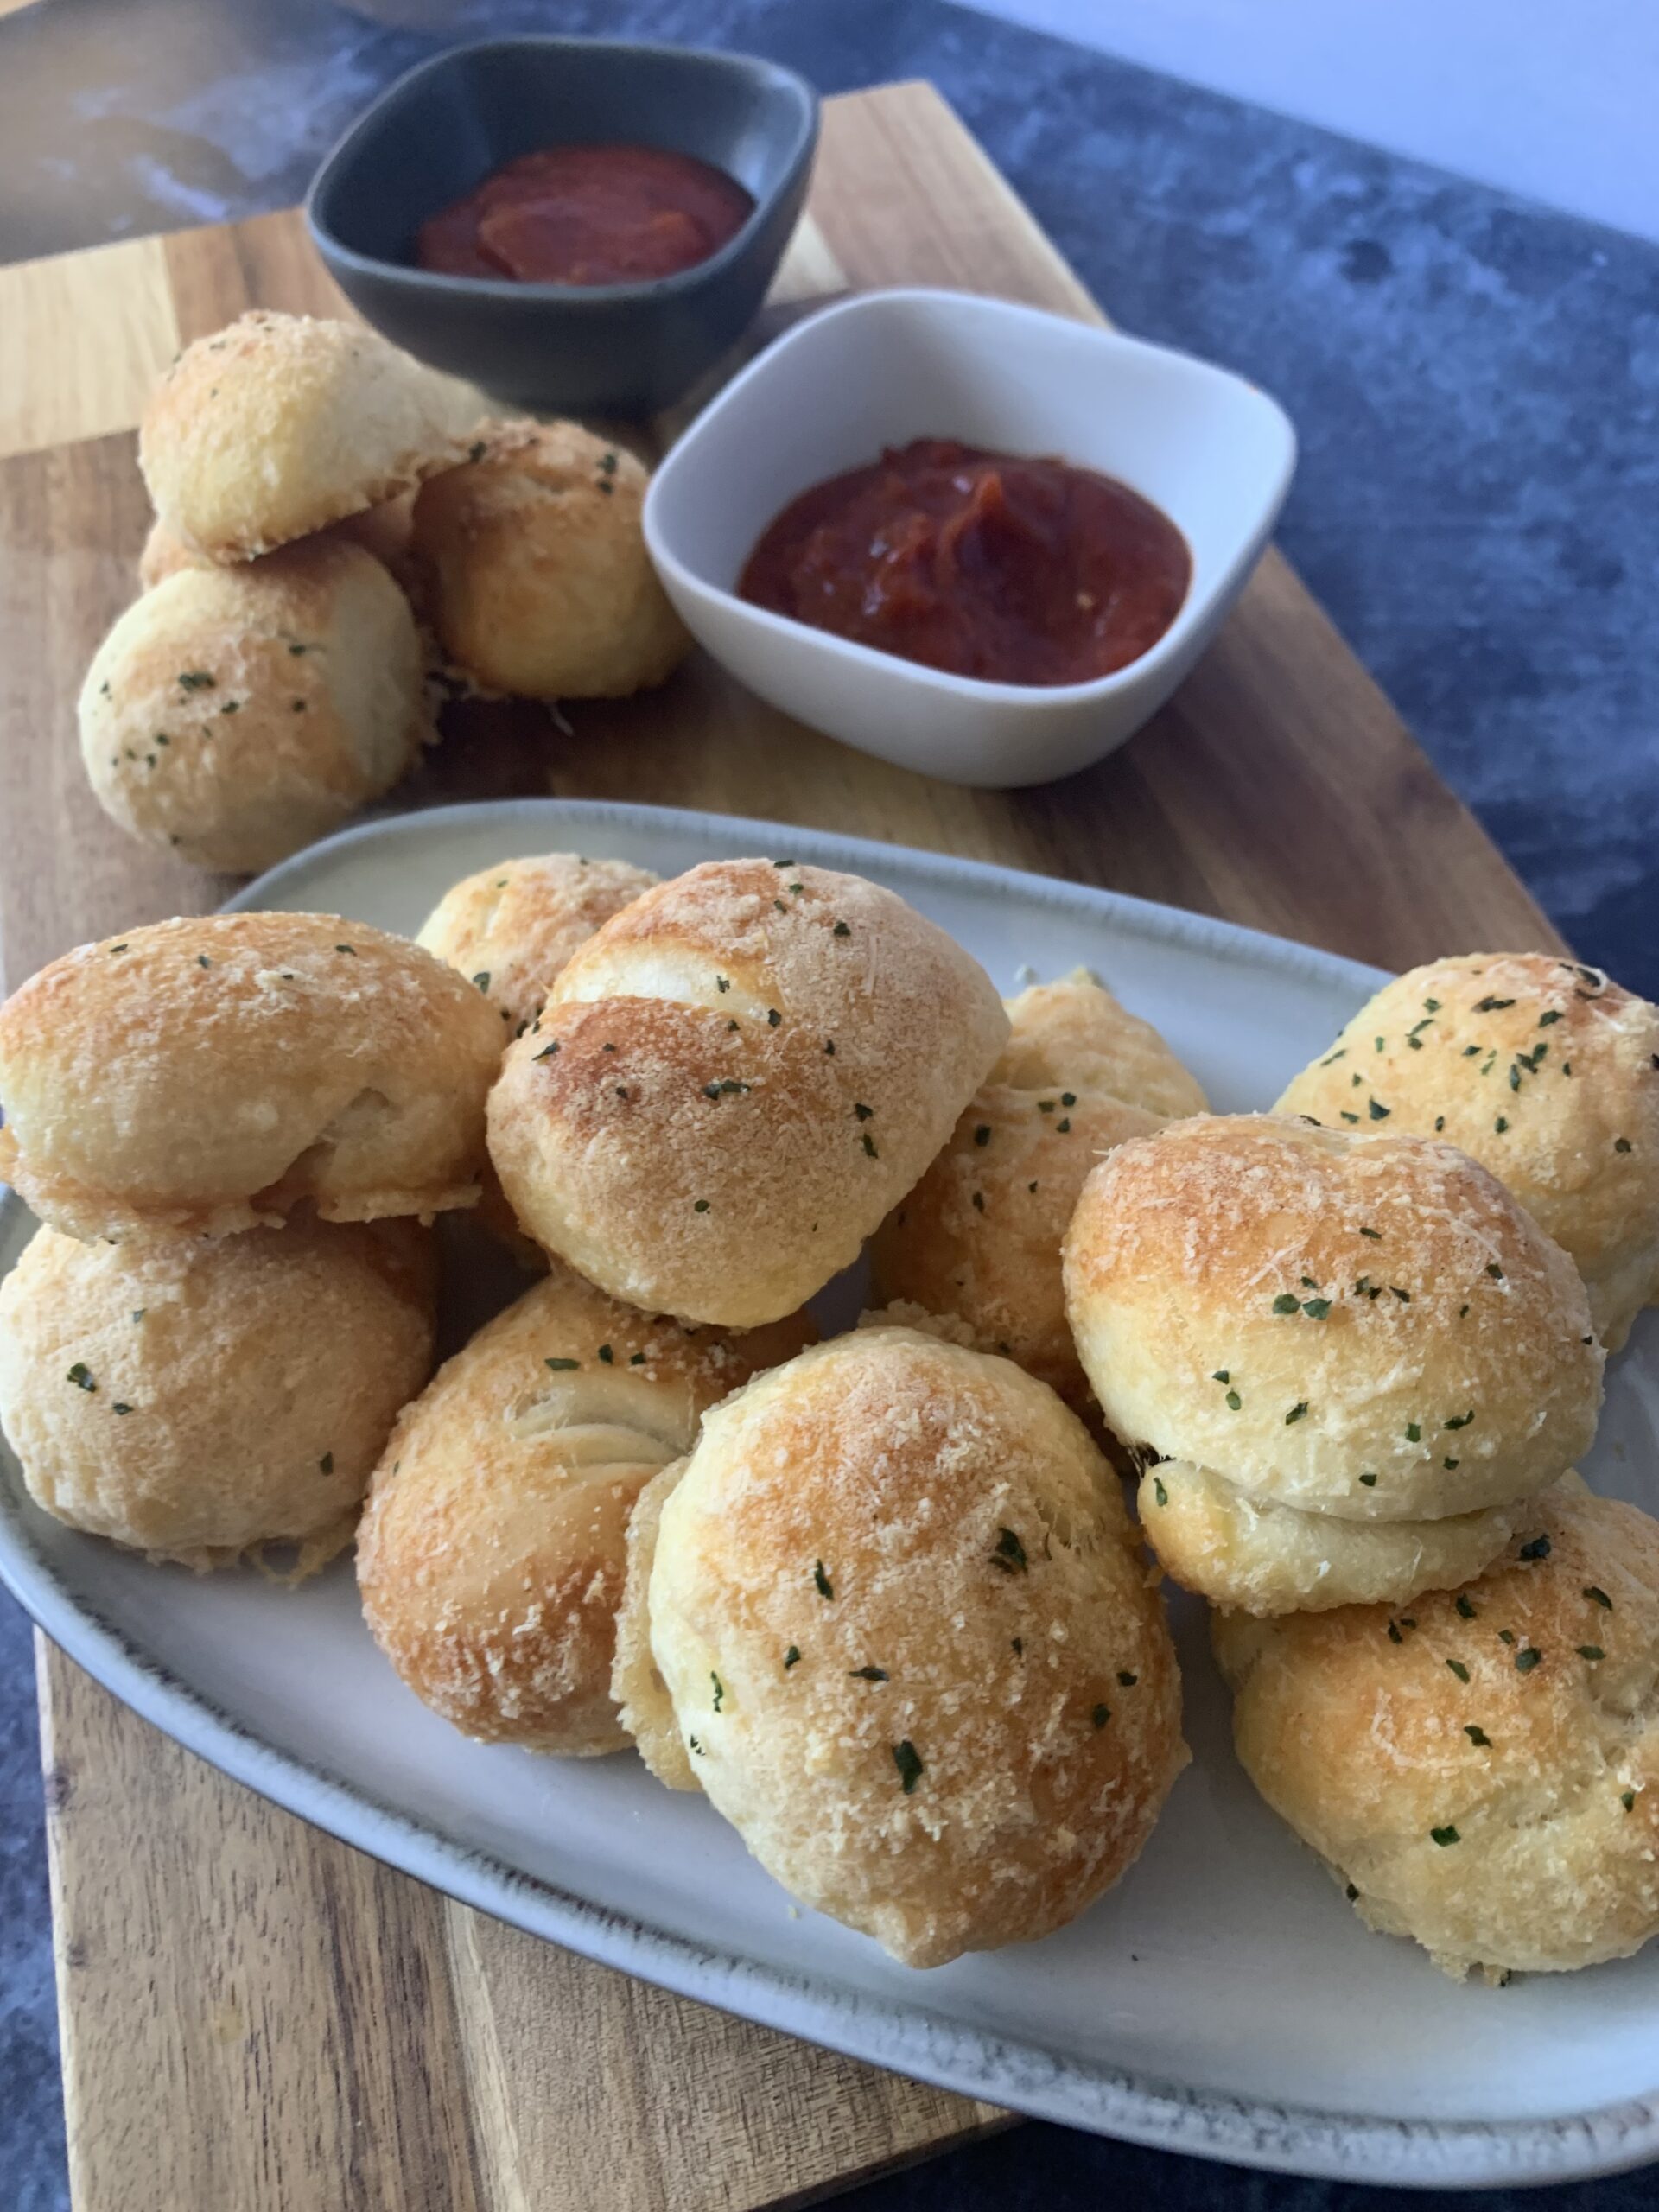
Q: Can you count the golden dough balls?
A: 14